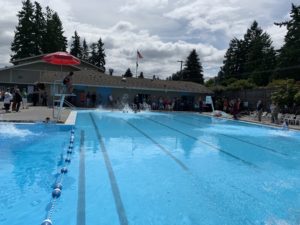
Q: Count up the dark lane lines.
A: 5